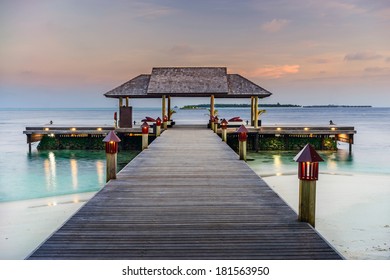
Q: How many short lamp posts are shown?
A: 9